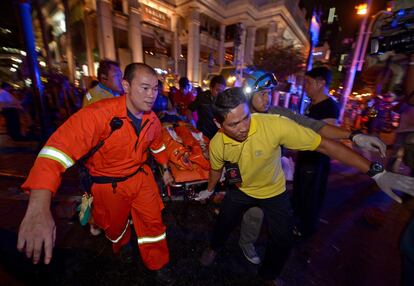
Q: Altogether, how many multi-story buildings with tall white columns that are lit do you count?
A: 1